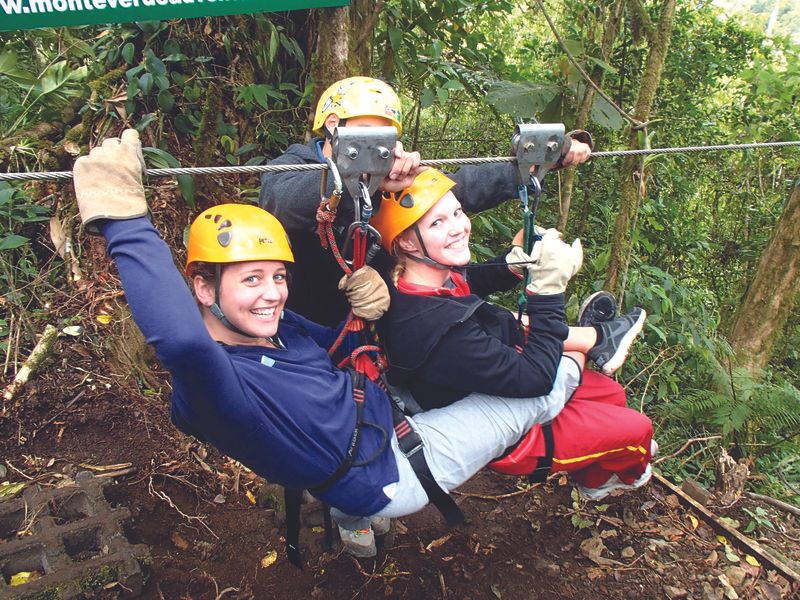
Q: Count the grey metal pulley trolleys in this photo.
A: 2